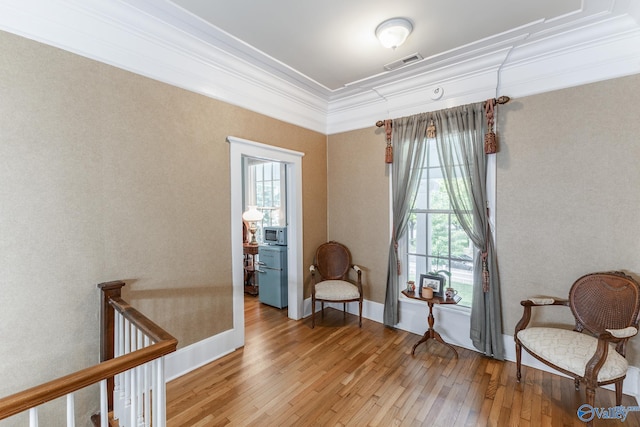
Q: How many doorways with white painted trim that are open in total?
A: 1